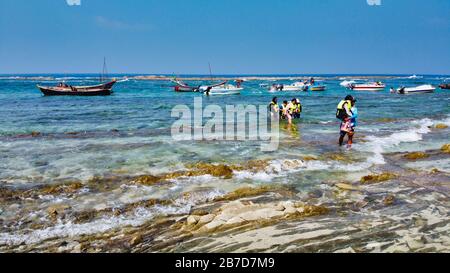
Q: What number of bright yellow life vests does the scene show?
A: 5